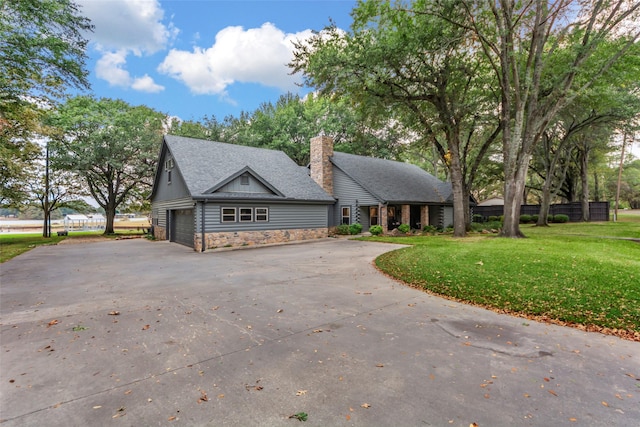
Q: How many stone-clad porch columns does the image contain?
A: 3